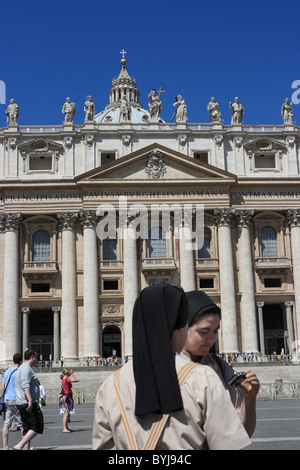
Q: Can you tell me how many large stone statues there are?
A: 9